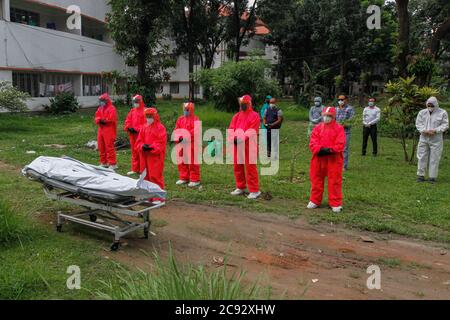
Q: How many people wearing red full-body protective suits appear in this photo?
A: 6